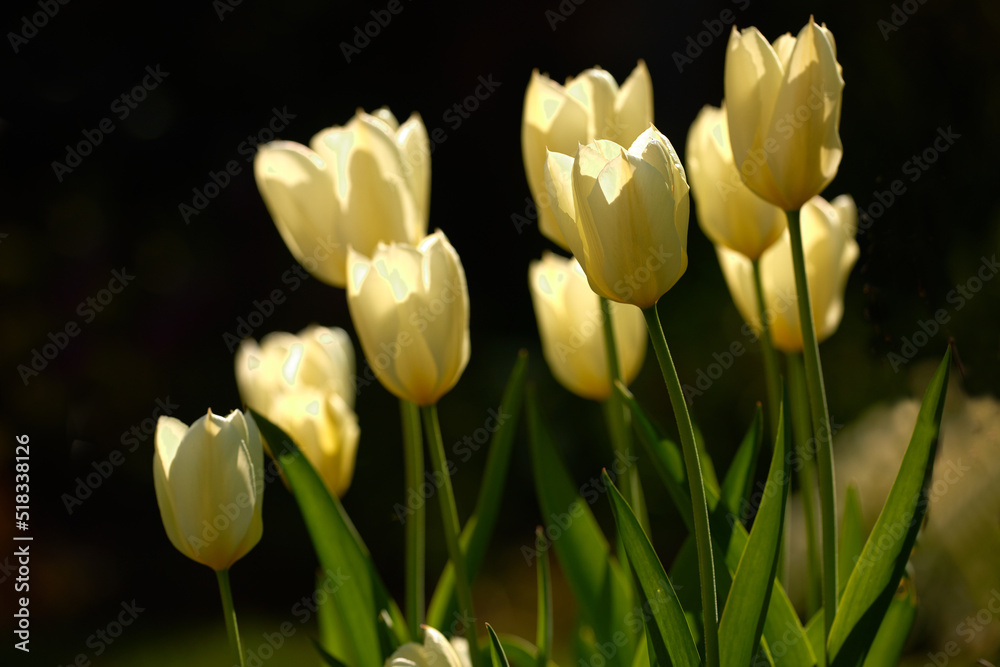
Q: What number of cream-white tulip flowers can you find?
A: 12